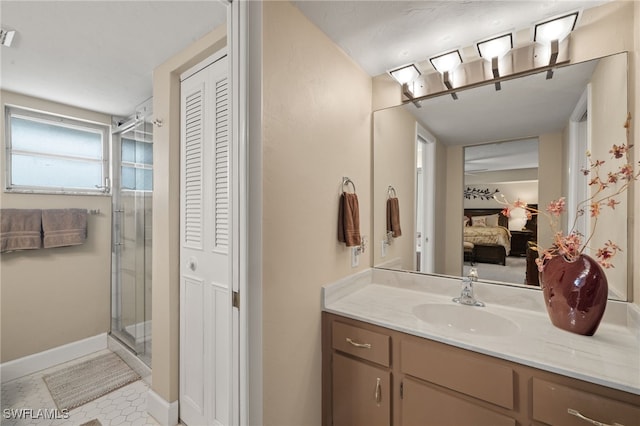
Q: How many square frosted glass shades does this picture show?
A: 4